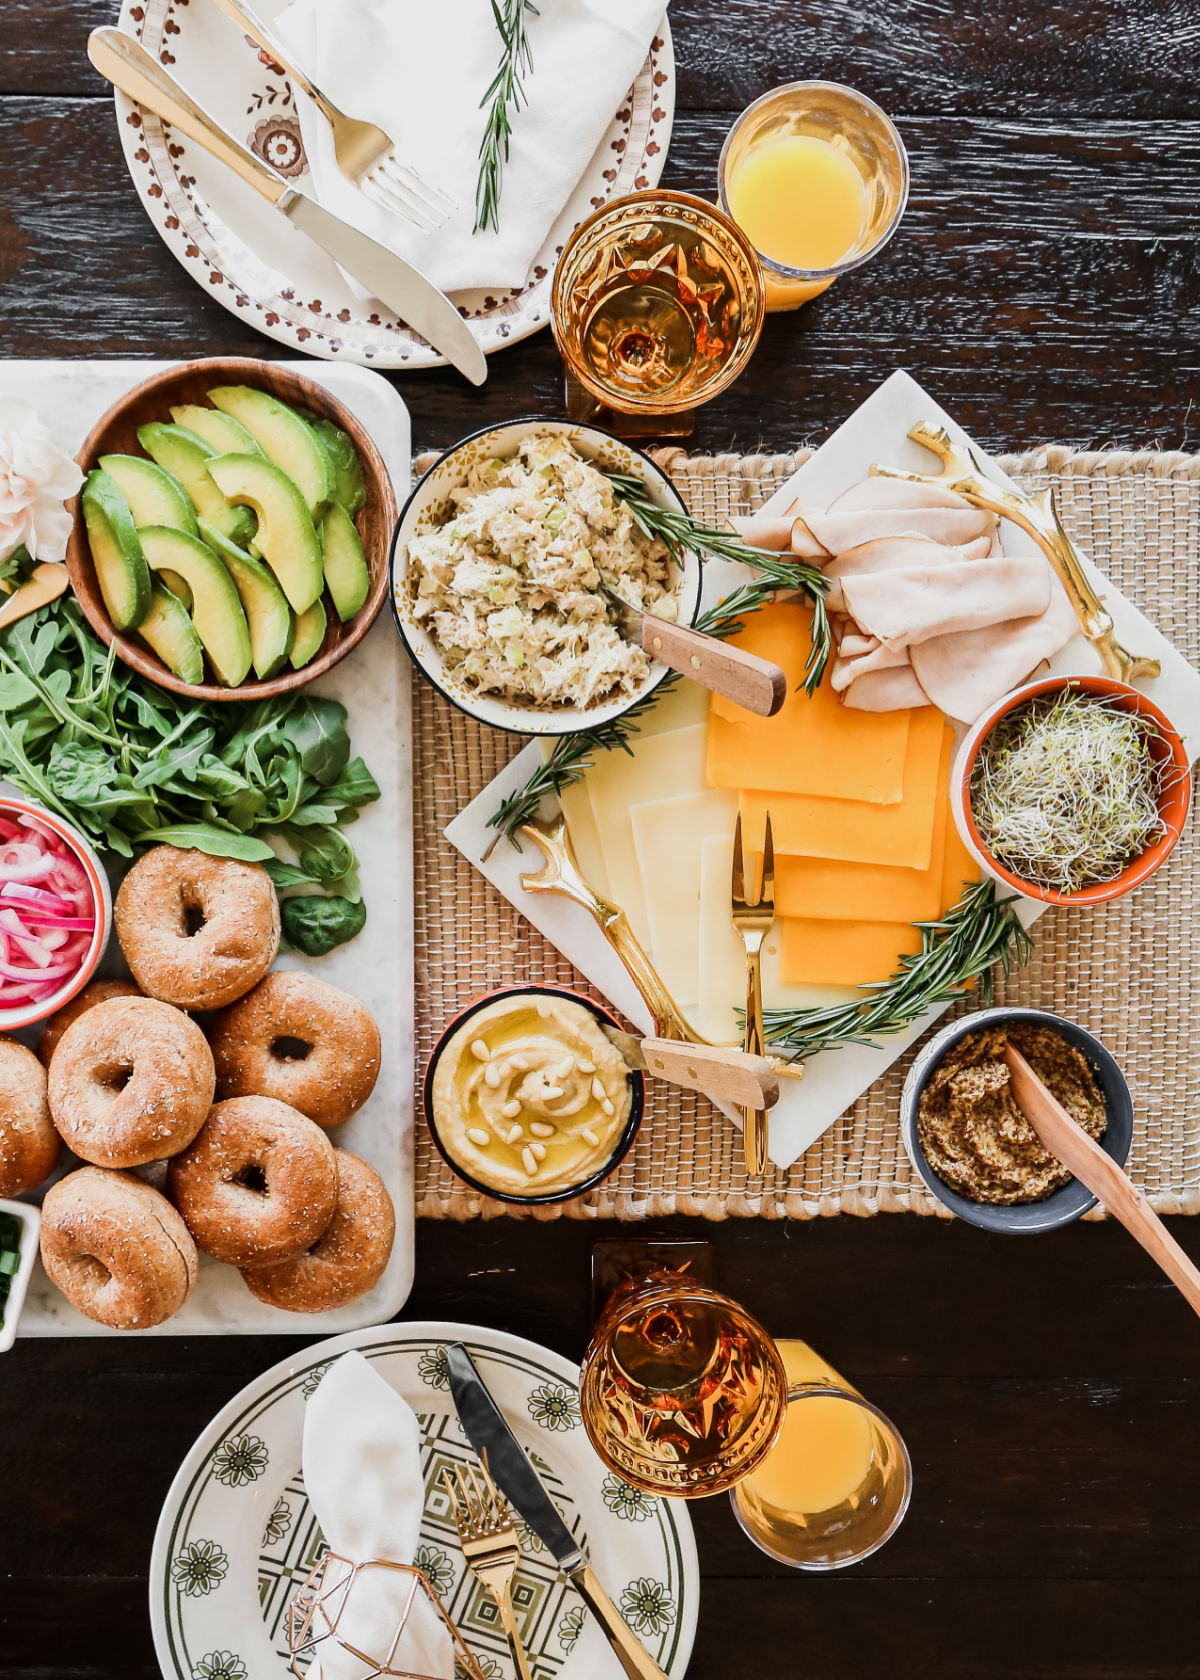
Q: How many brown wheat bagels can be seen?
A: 8